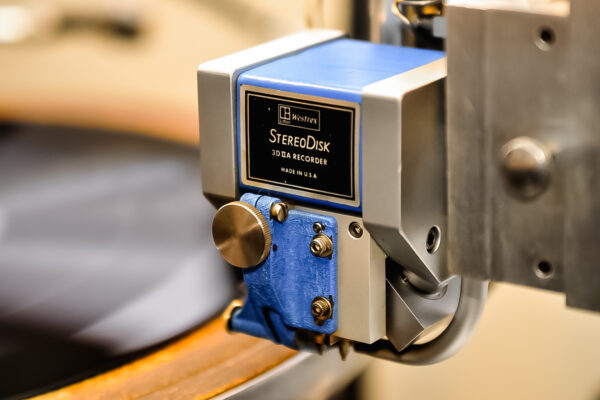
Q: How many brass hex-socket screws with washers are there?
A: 2